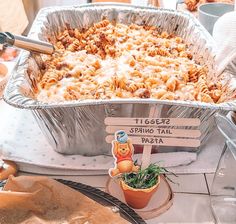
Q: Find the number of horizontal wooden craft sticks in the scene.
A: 3